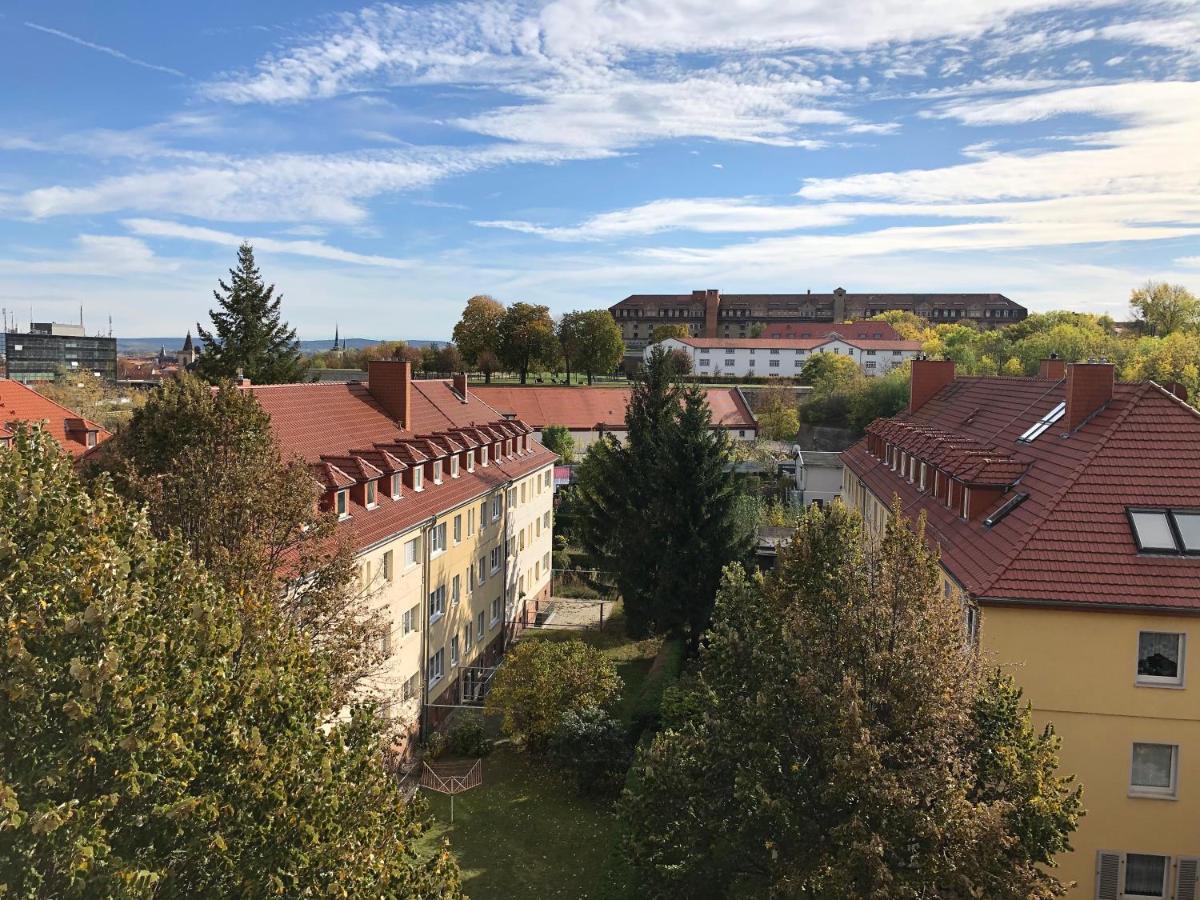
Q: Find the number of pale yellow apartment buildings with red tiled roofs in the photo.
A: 2